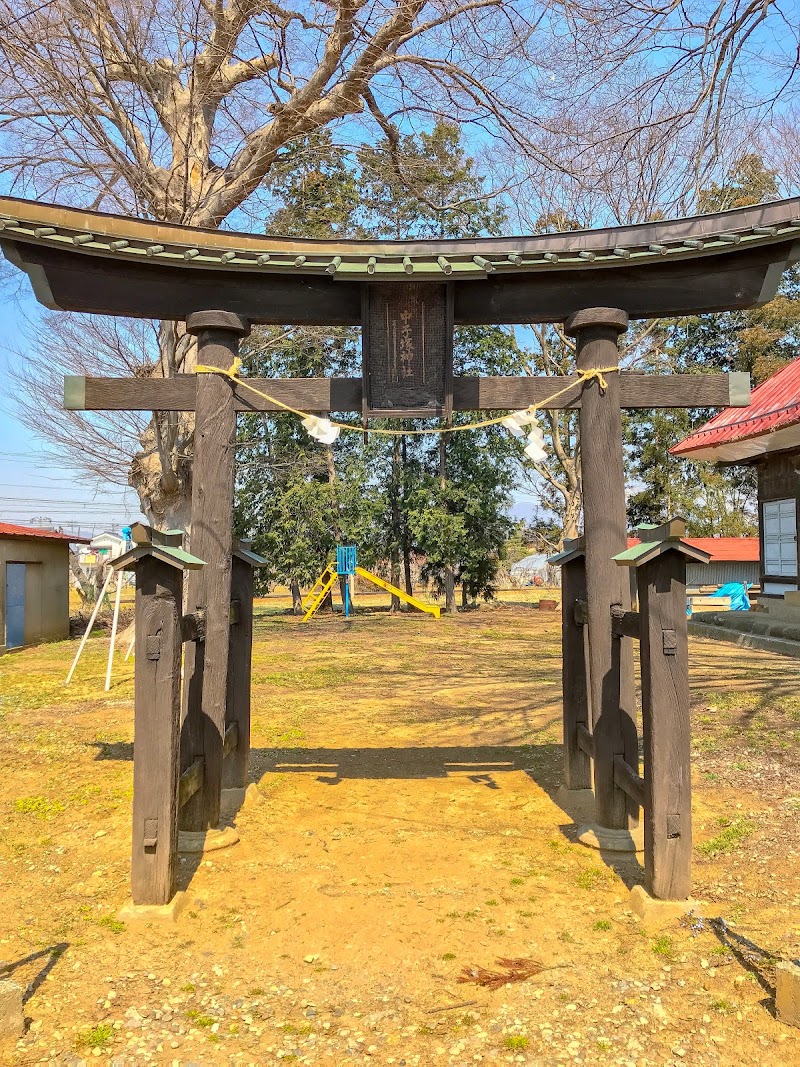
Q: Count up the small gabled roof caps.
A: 4